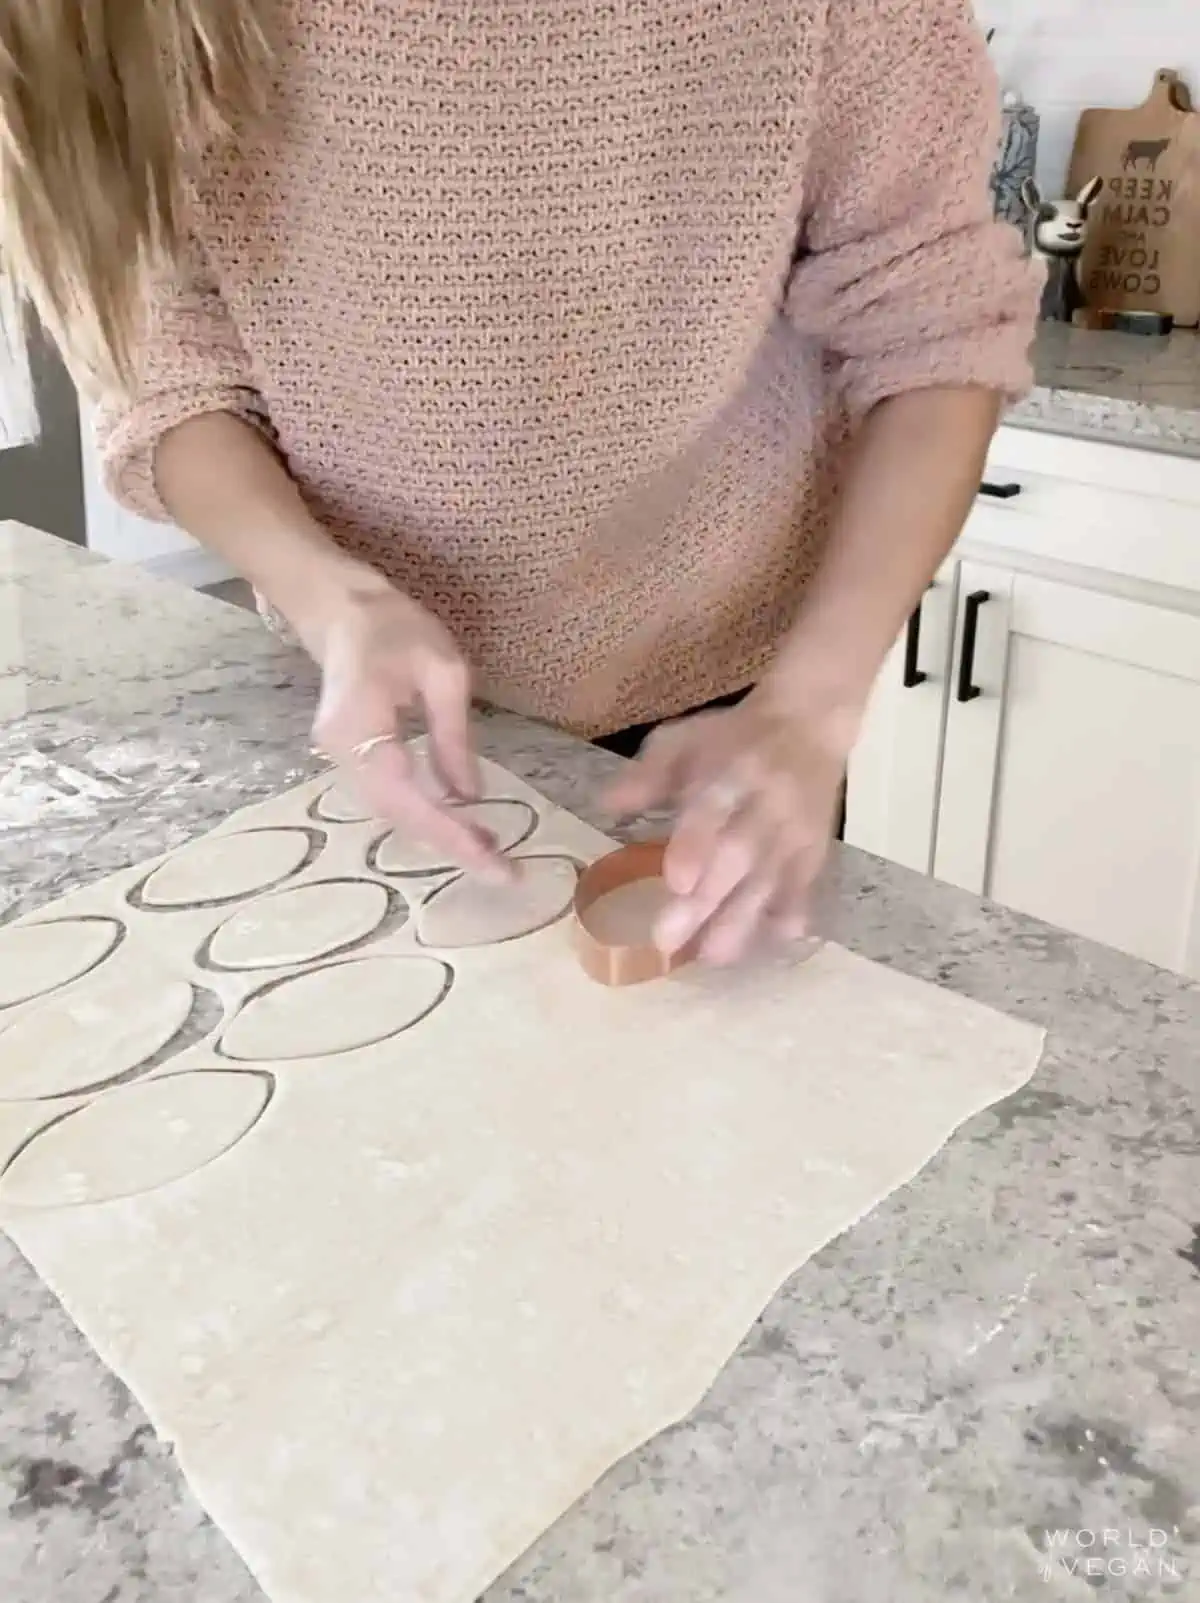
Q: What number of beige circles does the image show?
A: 9